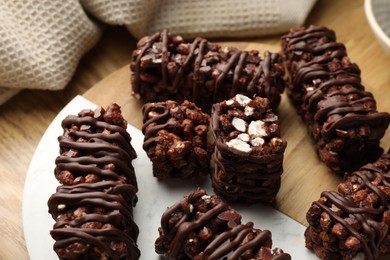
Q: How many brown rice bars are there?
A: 7